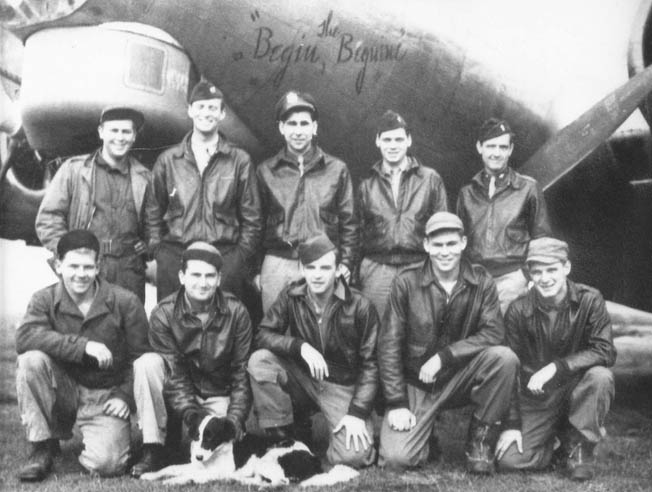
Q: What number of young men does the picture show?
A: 10